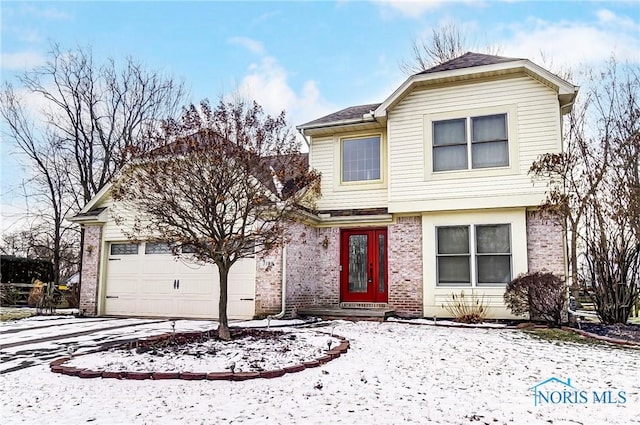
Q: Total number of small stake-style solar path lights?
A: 8